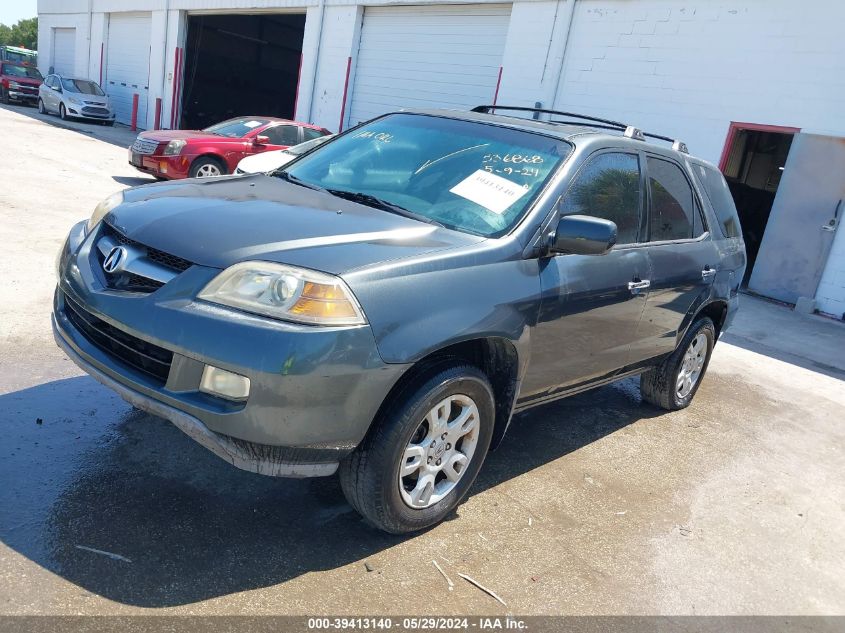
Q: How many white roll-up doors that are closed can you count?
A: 3